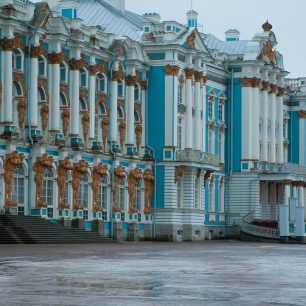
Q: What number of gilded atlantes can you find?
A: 8